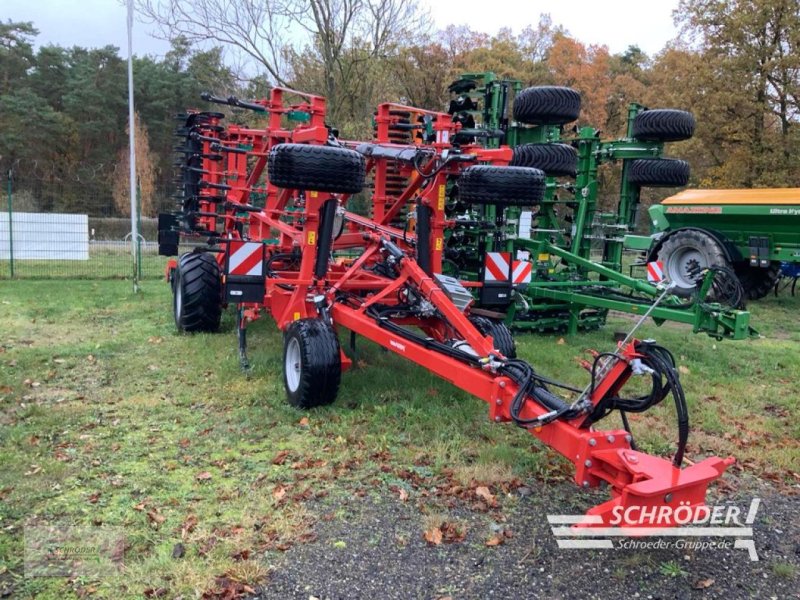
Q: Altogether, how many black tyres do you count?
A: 11